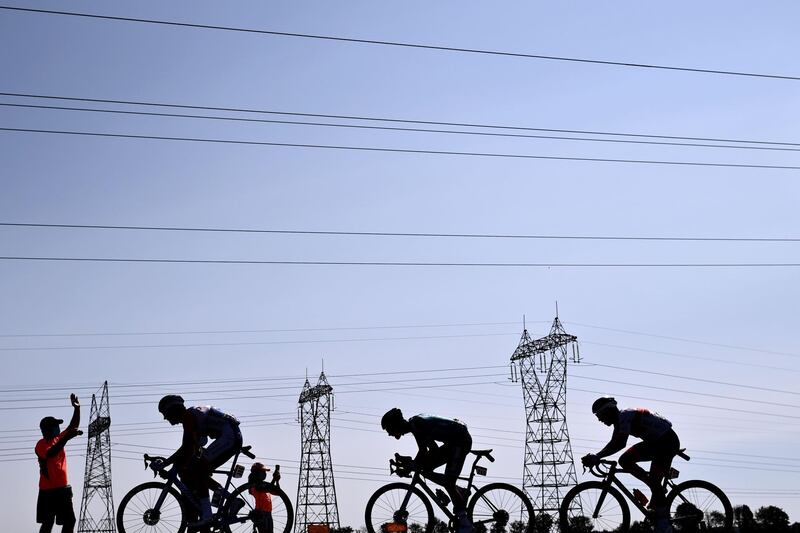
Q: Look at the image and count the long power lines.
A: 6